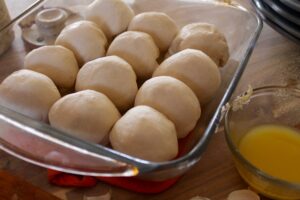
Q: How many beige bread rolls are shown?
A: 12